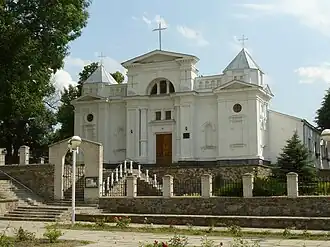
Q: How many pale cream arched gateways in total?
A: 1